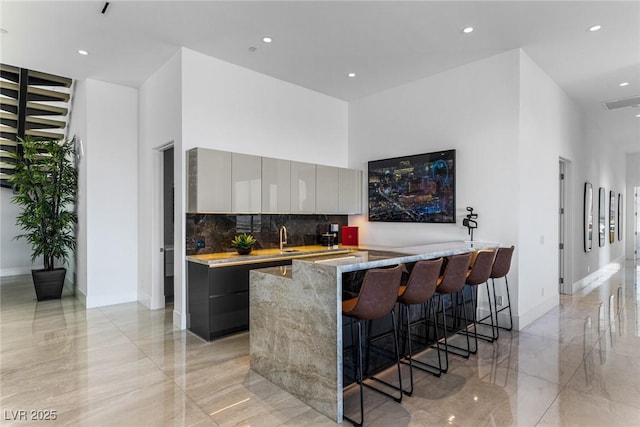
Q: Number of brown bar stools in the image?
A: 5